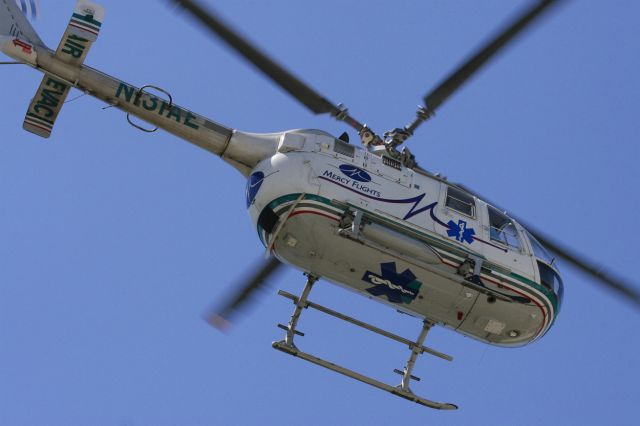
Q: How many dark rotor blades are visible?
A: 4